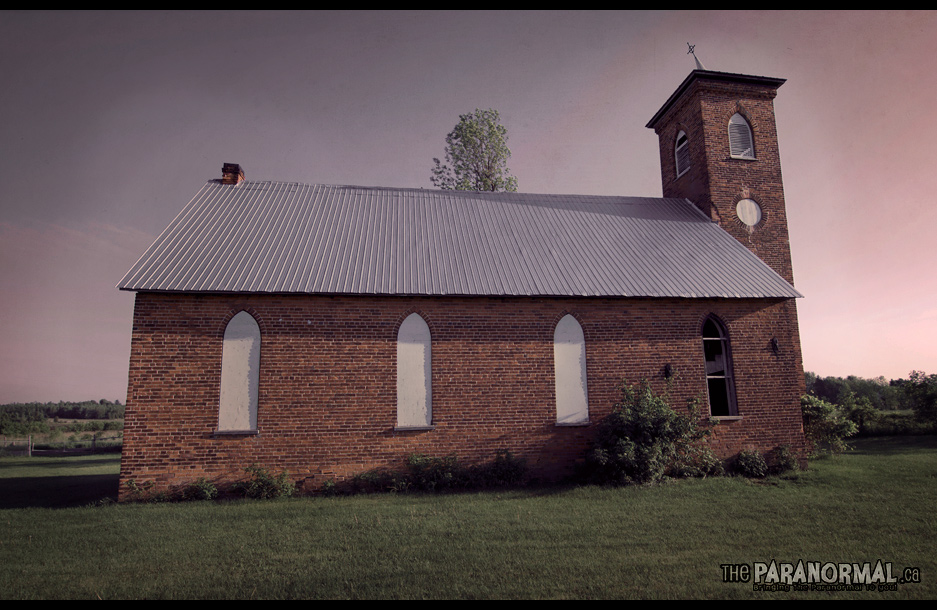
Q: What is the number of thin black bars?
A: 2